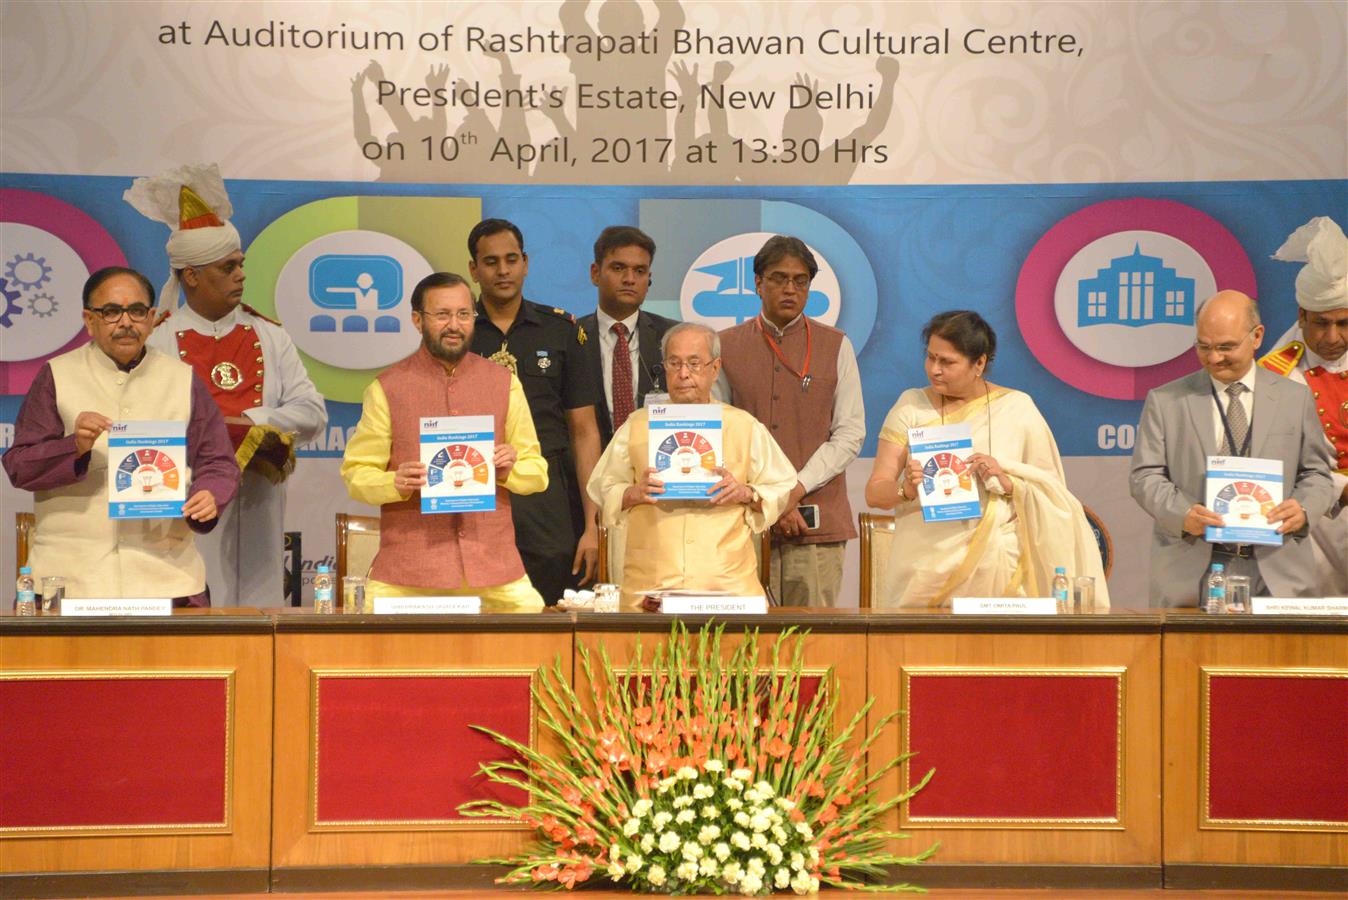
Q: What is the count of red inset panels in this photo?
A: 5